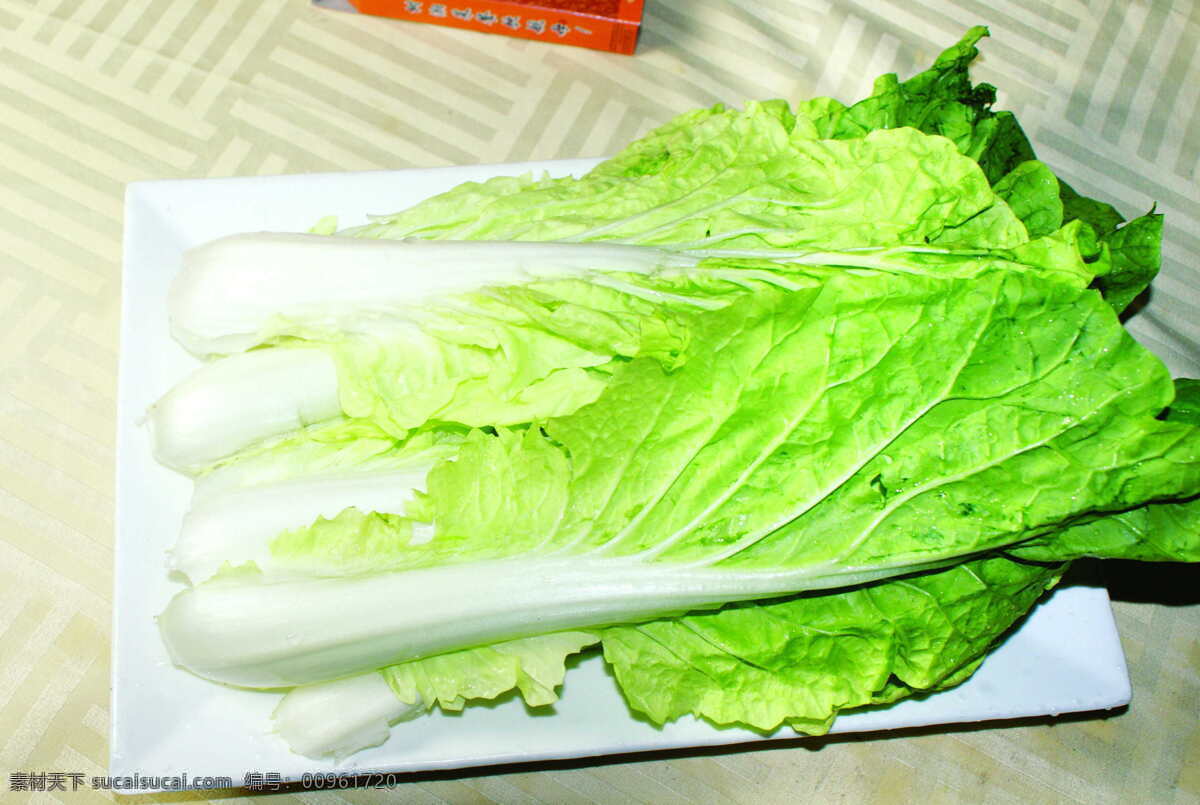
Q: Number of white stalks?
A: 5